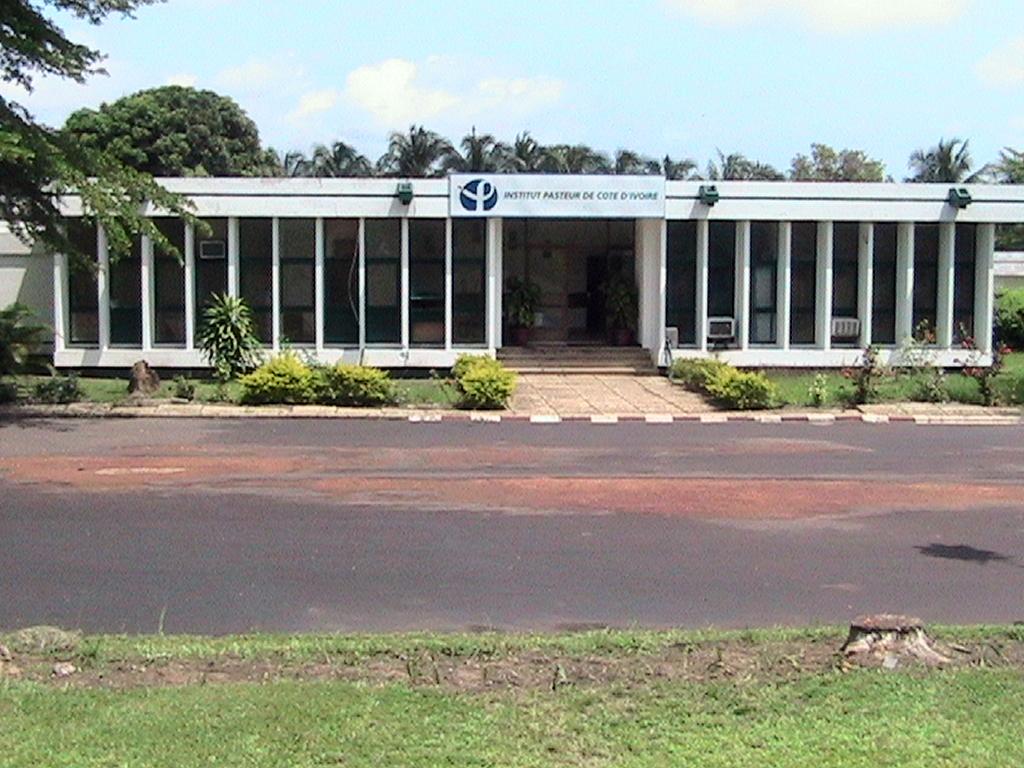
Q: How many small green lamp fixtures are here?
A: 3